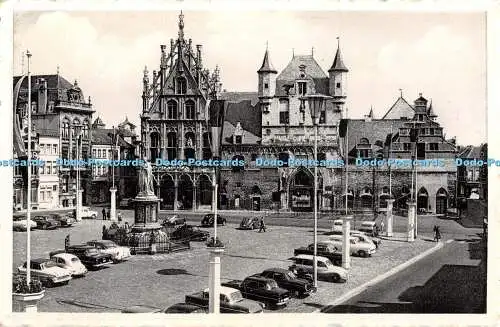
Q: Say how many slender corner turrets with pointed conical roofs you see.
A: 2